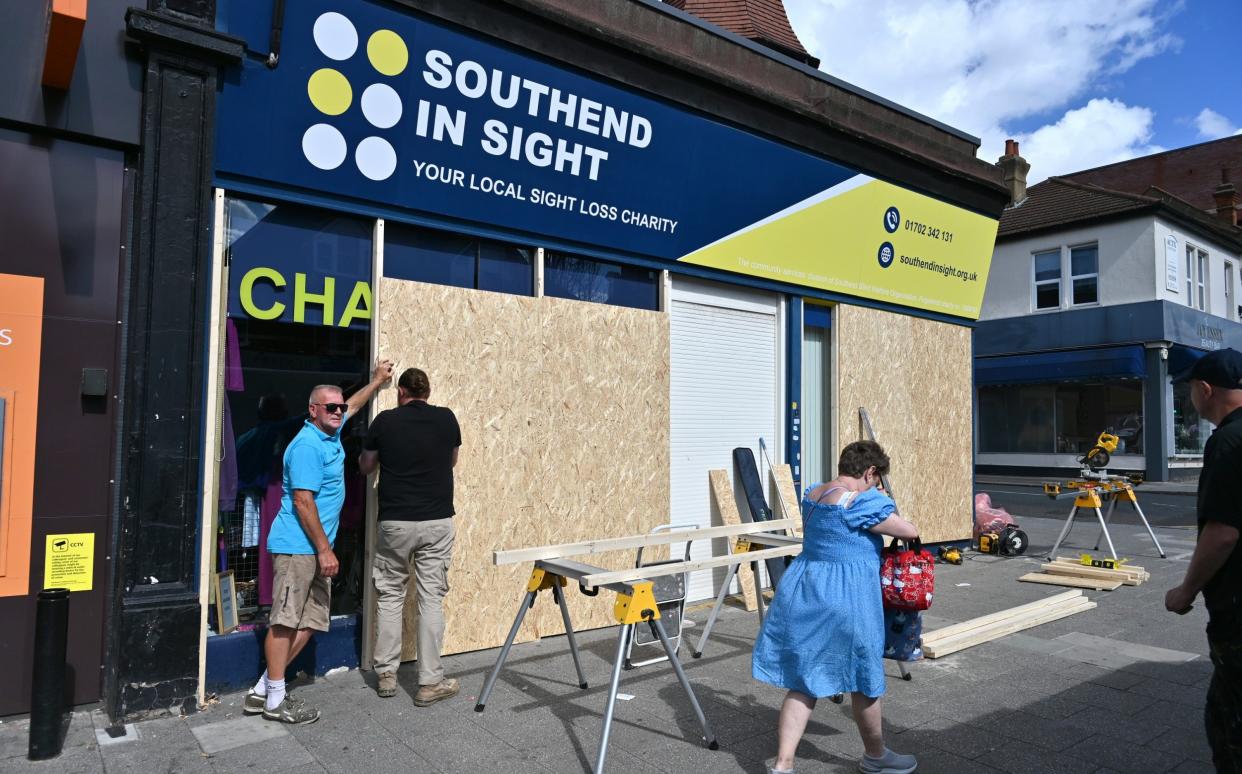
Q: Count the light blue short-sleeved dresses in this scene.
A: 1